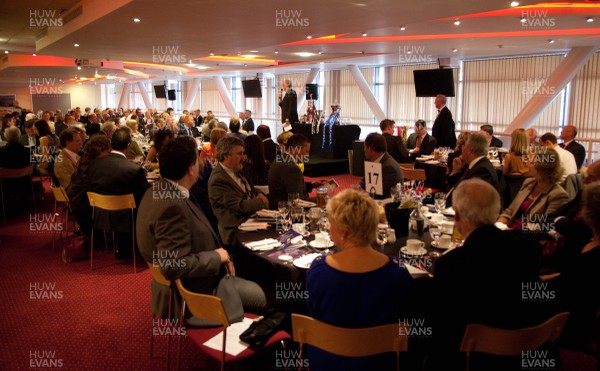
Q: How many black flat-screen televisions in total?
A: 3